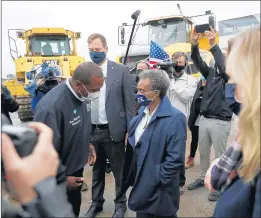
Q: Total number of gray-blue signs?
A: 1